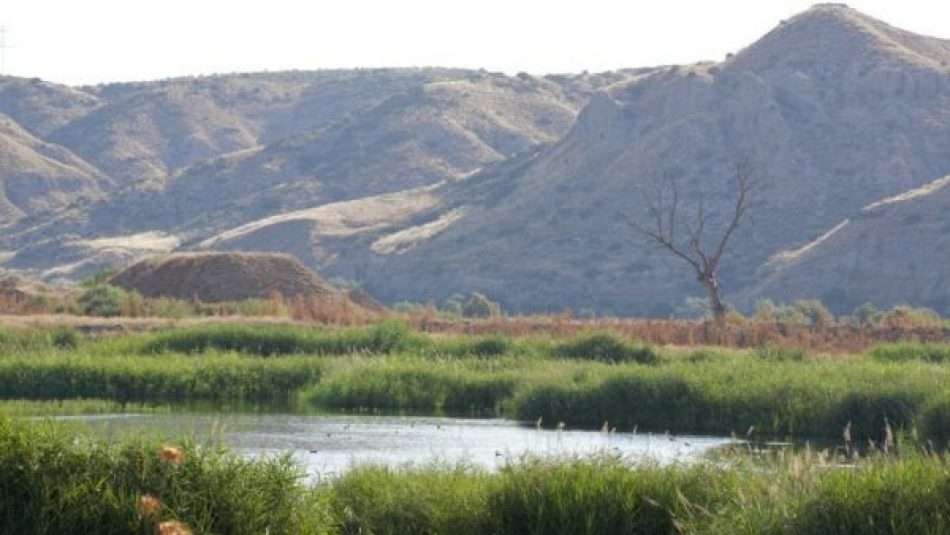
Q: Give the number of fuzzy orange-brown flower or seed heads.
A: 3